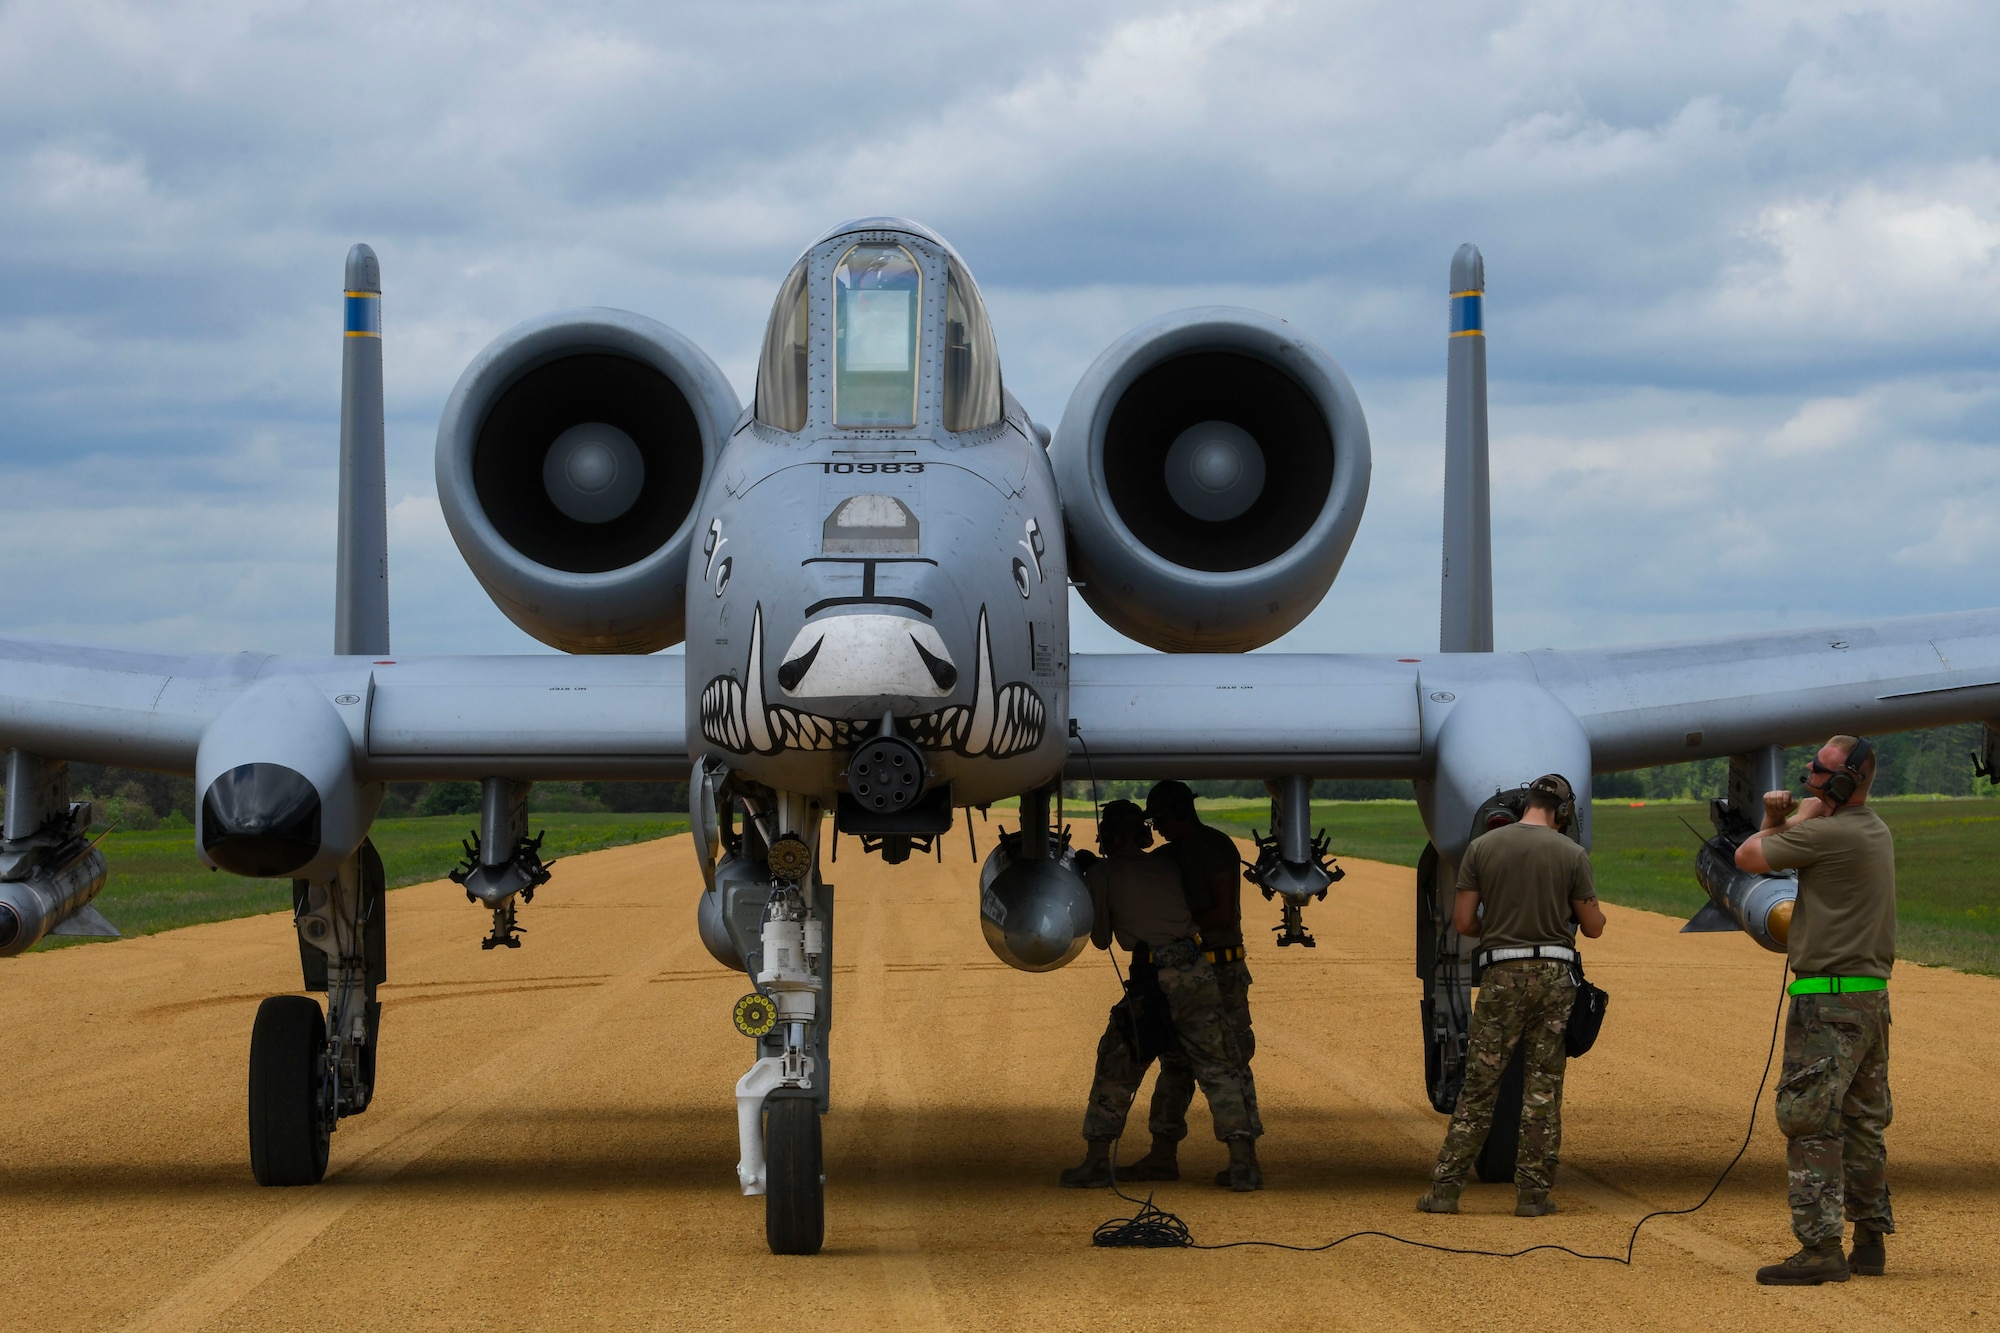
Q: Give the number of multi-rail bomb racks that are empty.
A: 2